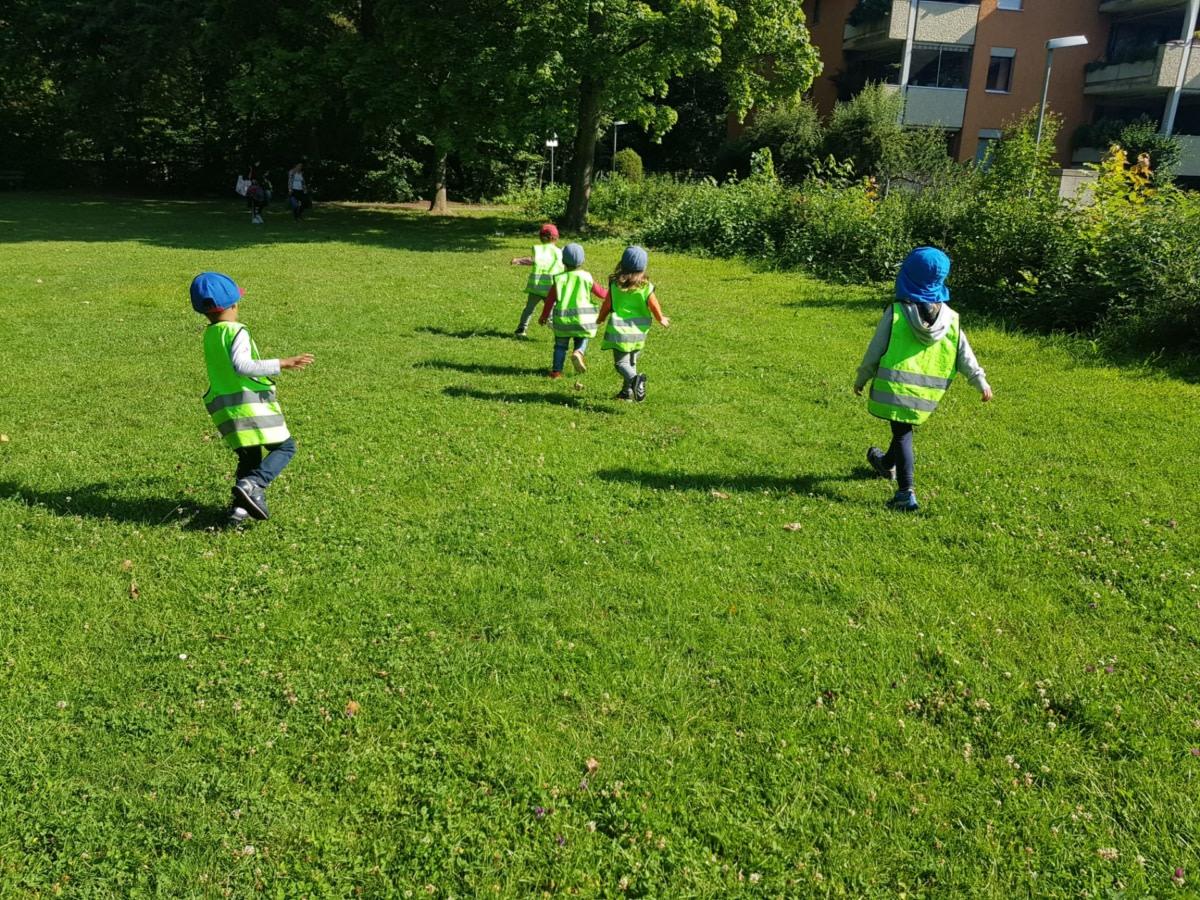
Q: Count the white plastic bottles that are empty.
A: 0